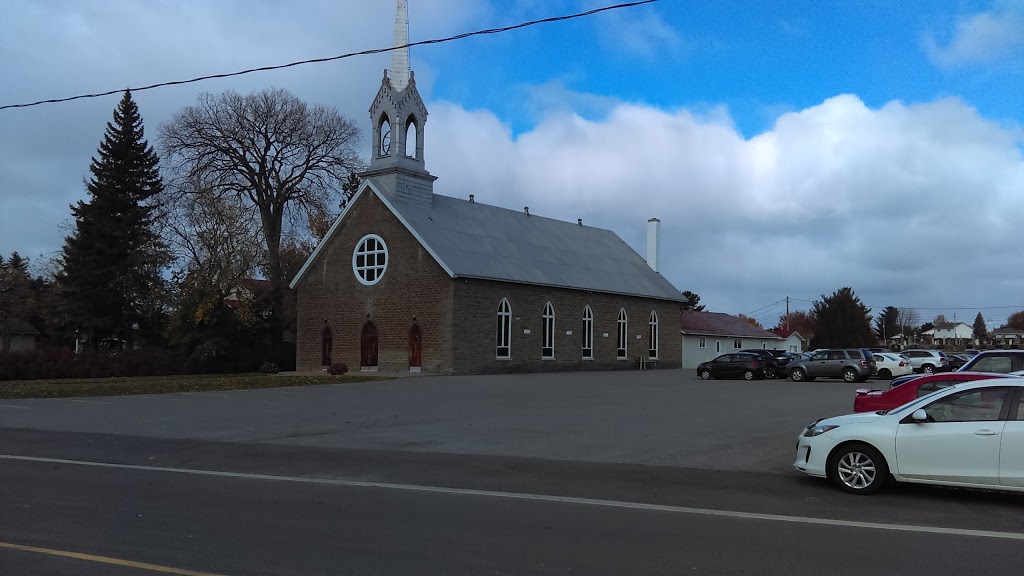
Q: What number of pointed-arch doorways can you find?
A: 3